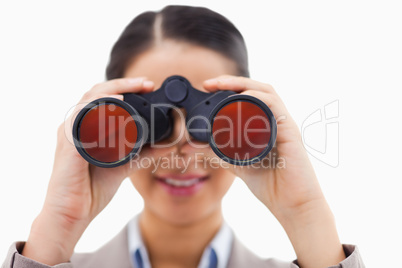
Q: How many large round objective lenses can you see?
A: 2